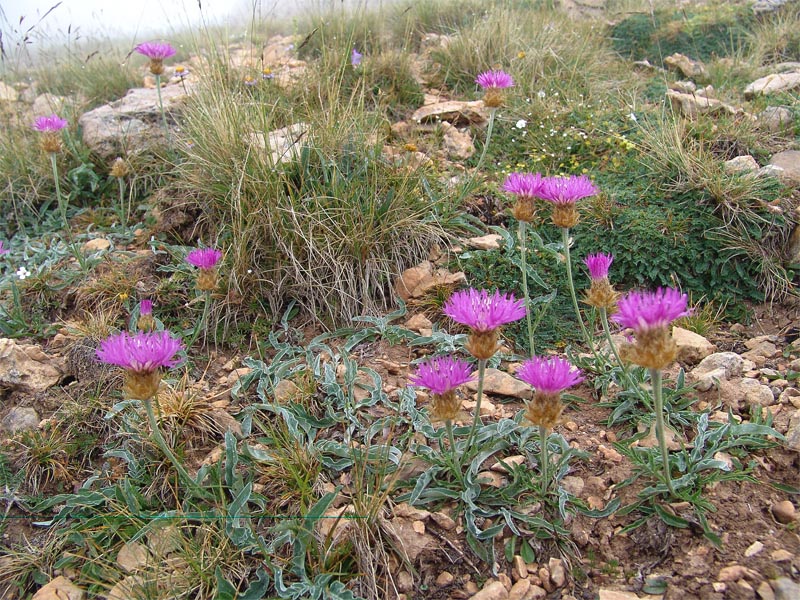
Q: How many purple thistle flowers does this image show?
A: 13